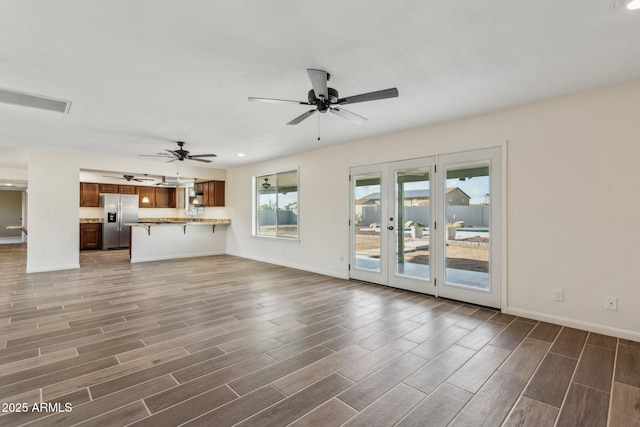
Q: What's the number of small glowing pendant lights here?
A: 2